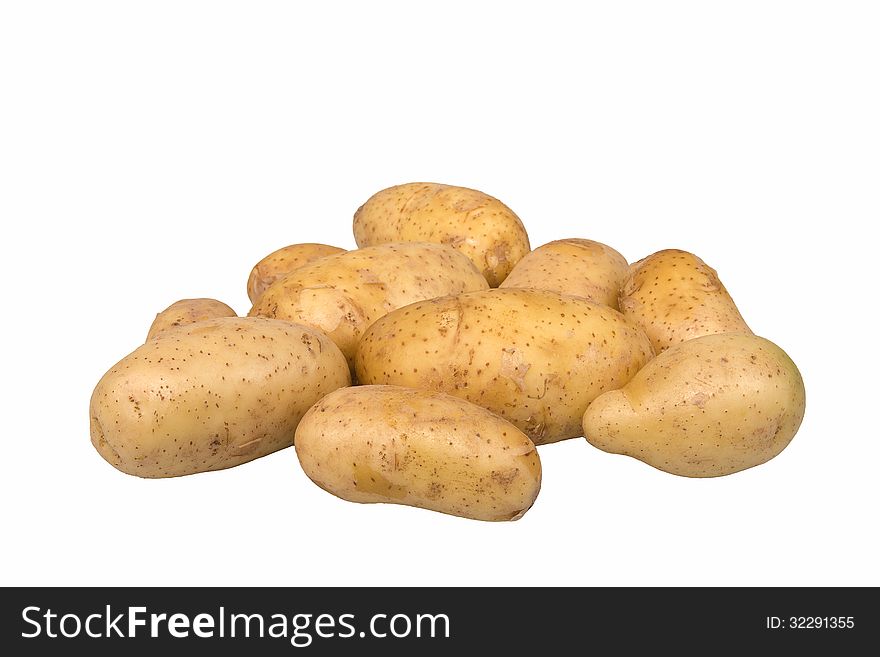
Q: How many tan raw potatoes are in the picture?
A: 10